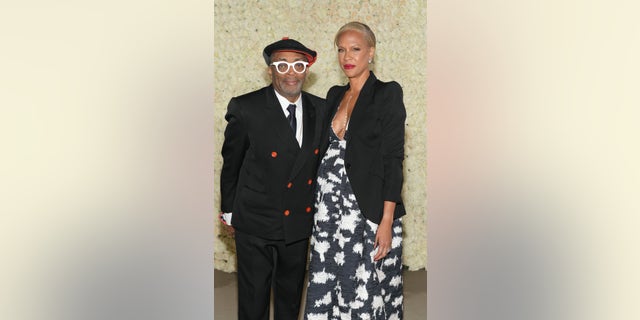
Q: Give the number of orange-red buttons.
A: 6